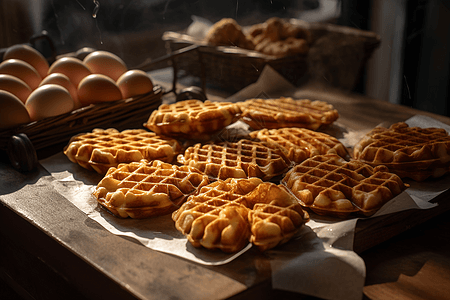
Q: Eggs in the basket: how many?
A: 10